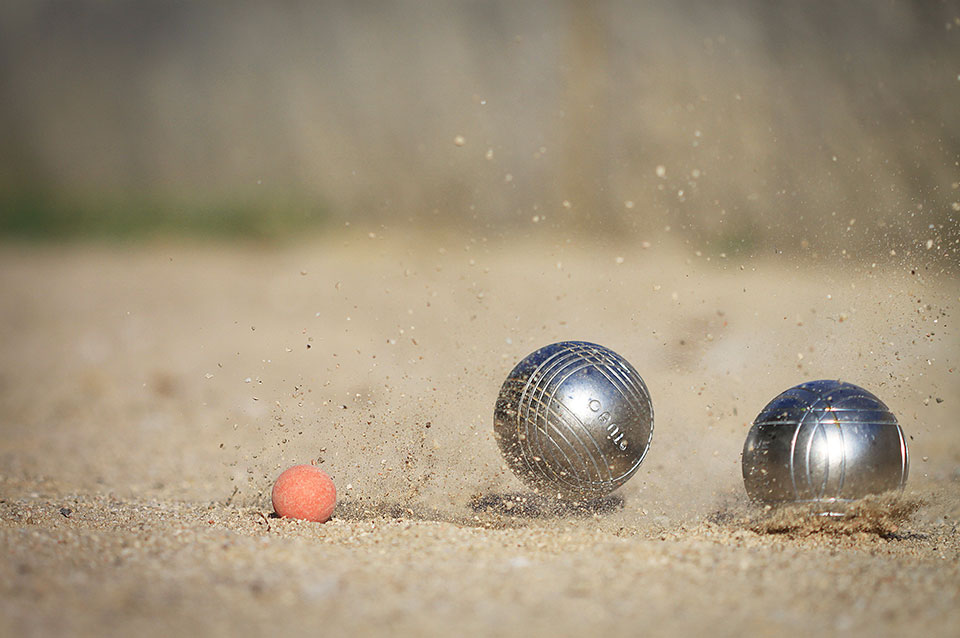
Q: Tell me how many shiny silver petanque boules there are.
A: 2